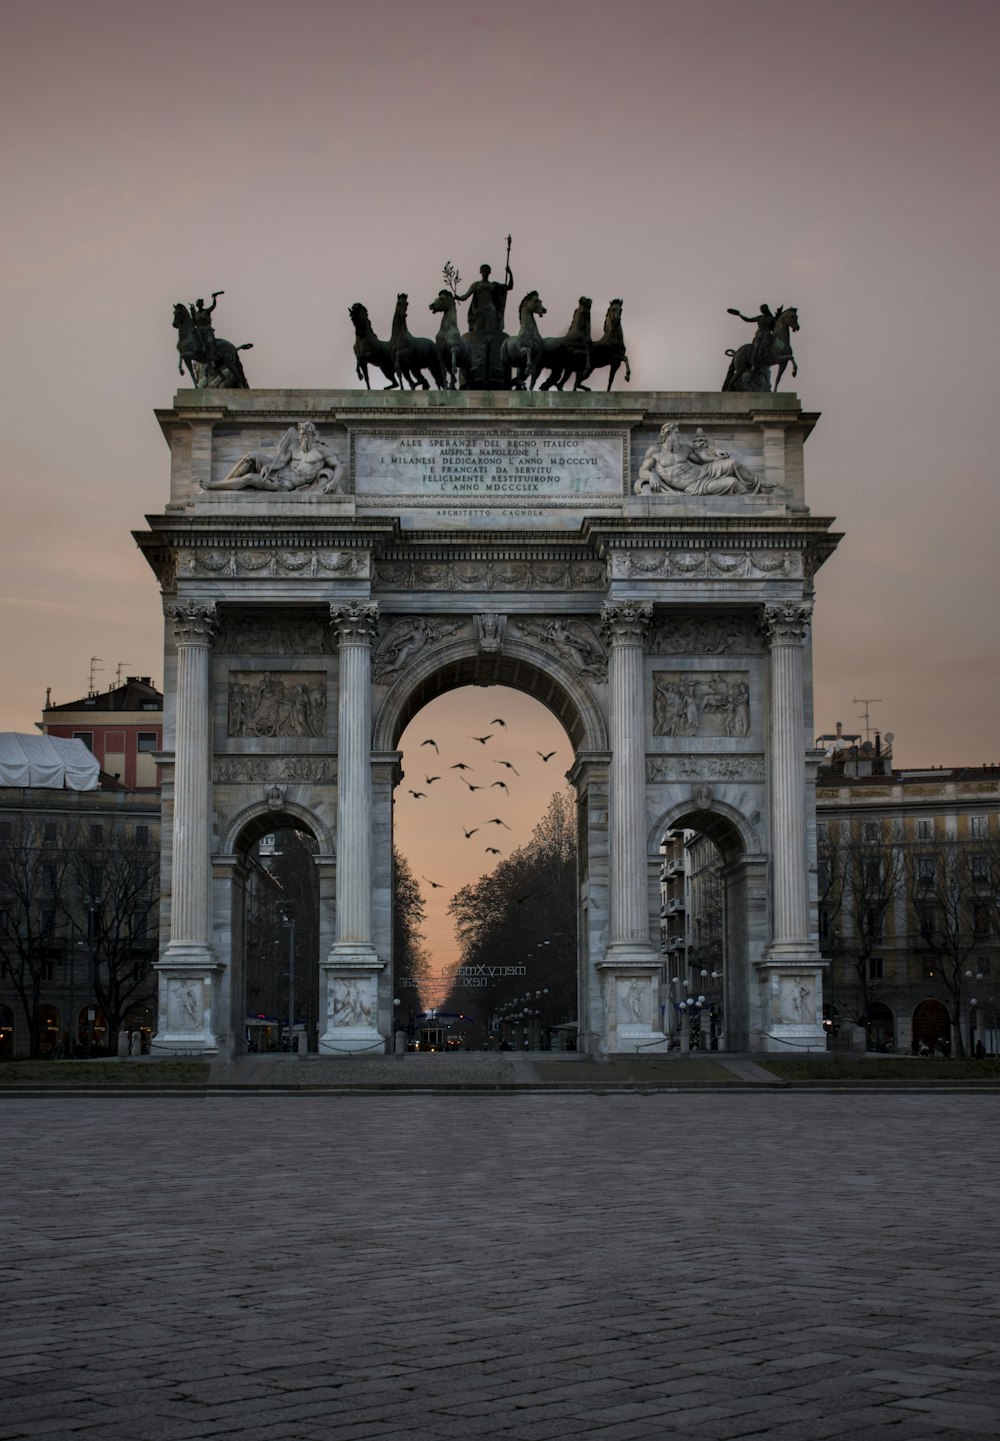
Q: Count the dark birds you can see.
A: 15